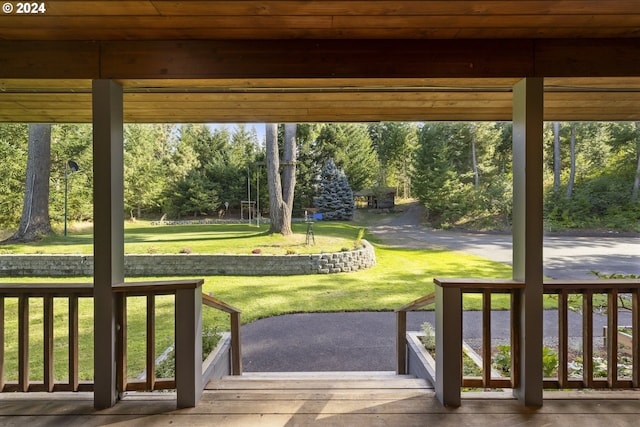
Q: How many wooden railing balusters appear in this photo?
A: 12